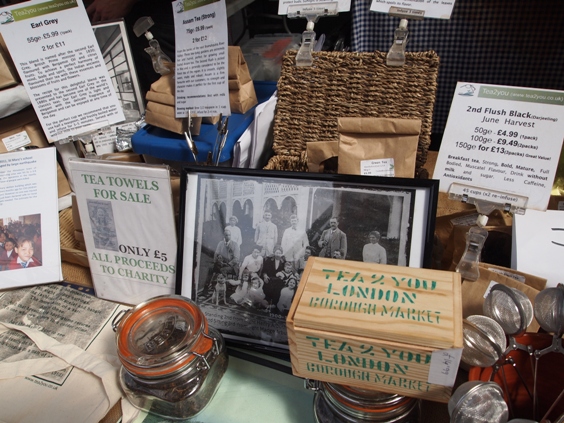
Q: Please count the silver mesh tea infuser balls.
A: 4